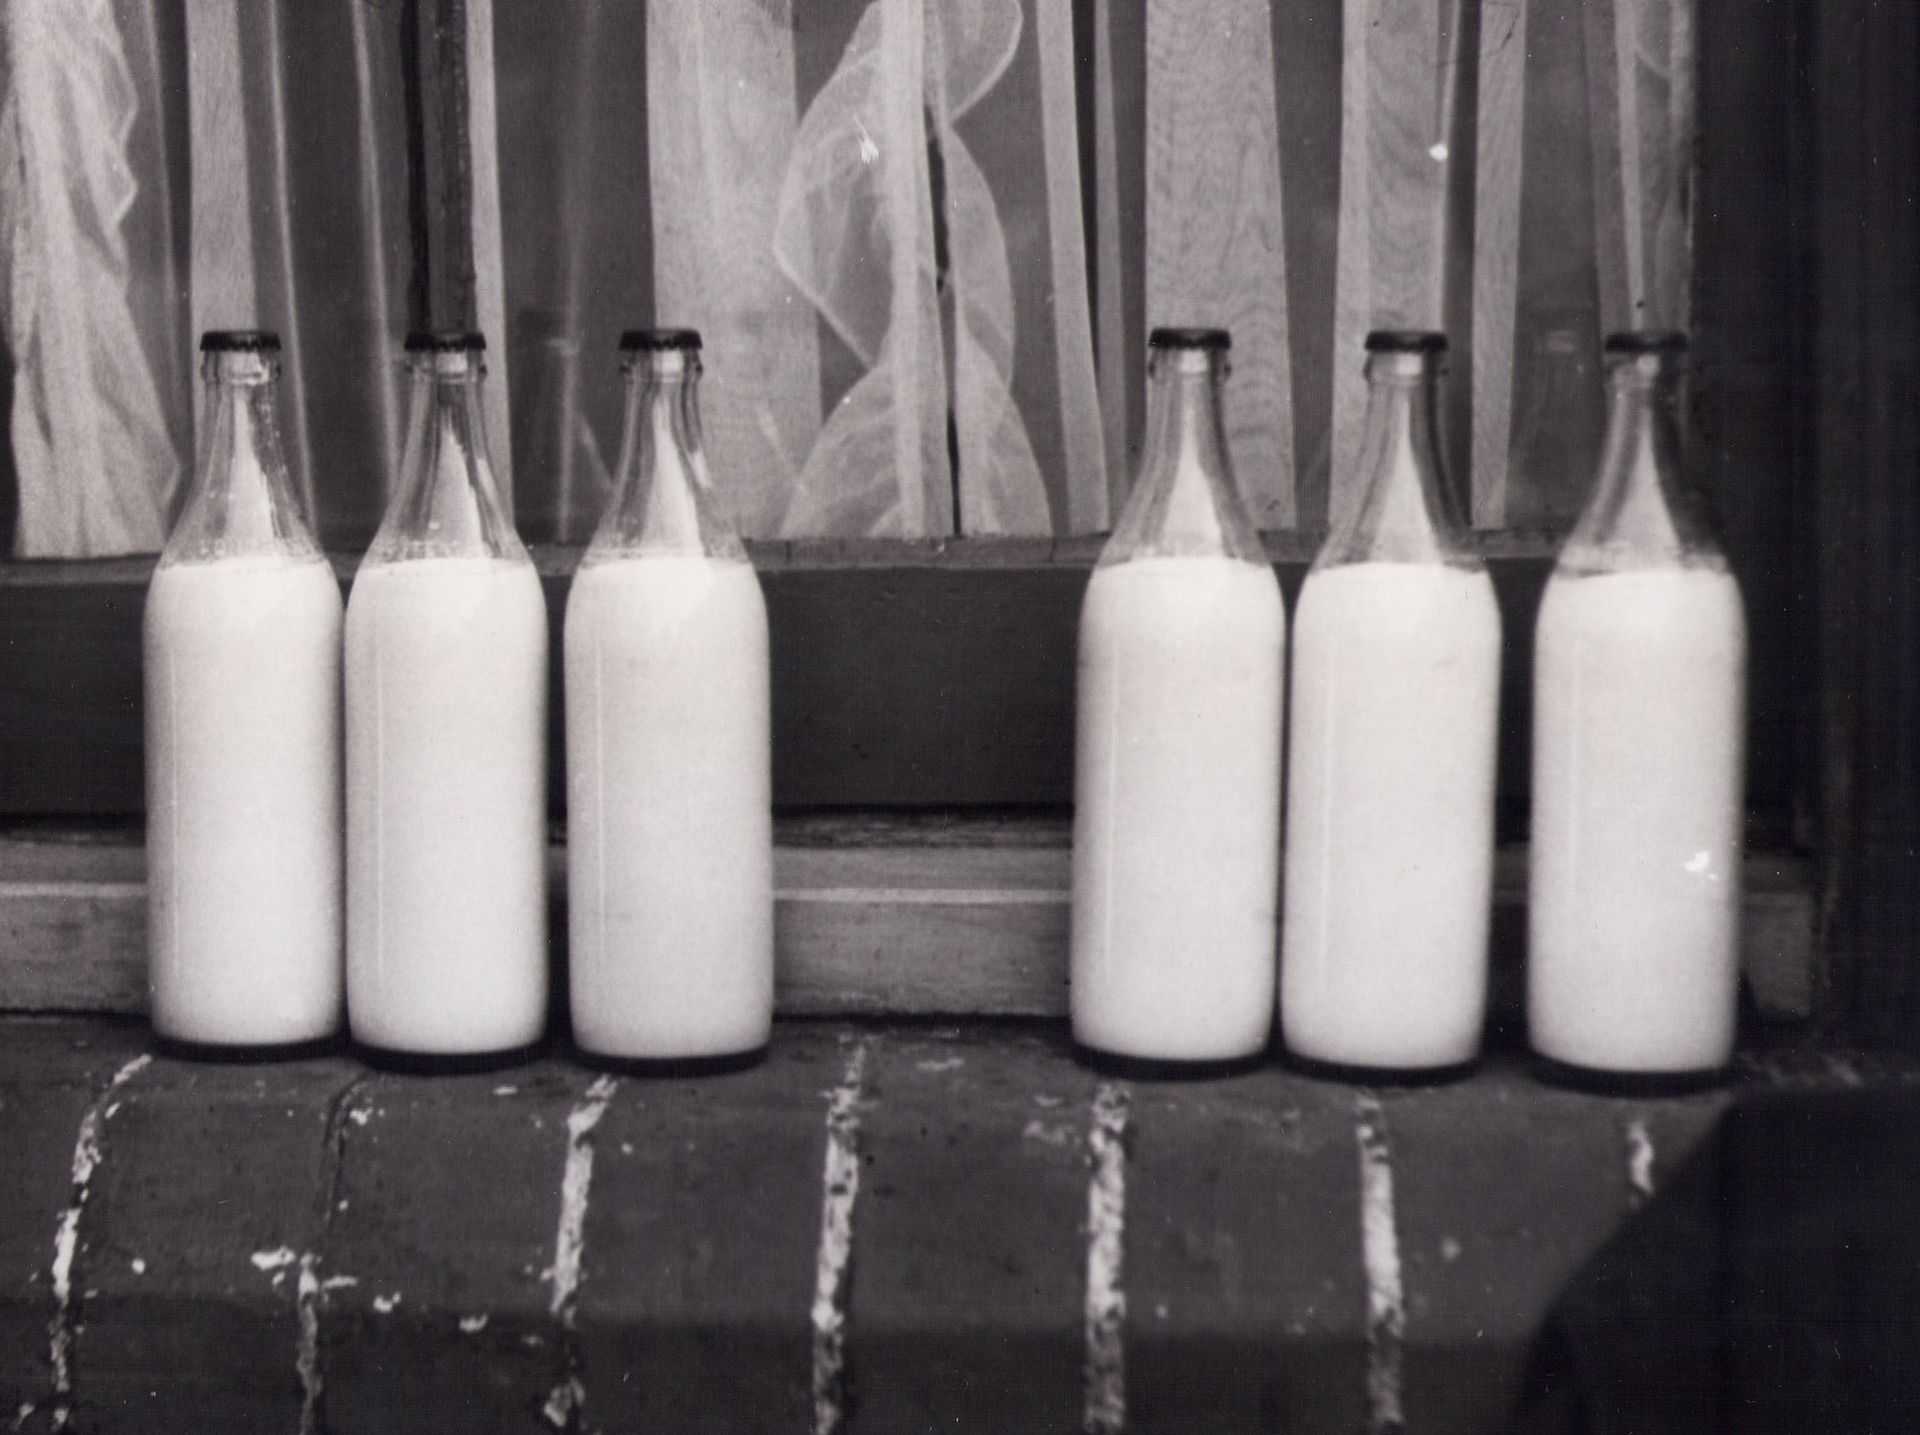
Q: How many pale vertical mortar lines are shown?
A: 7